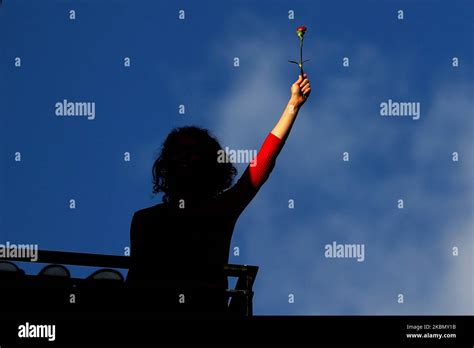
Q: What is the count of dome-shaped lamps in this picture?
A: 3